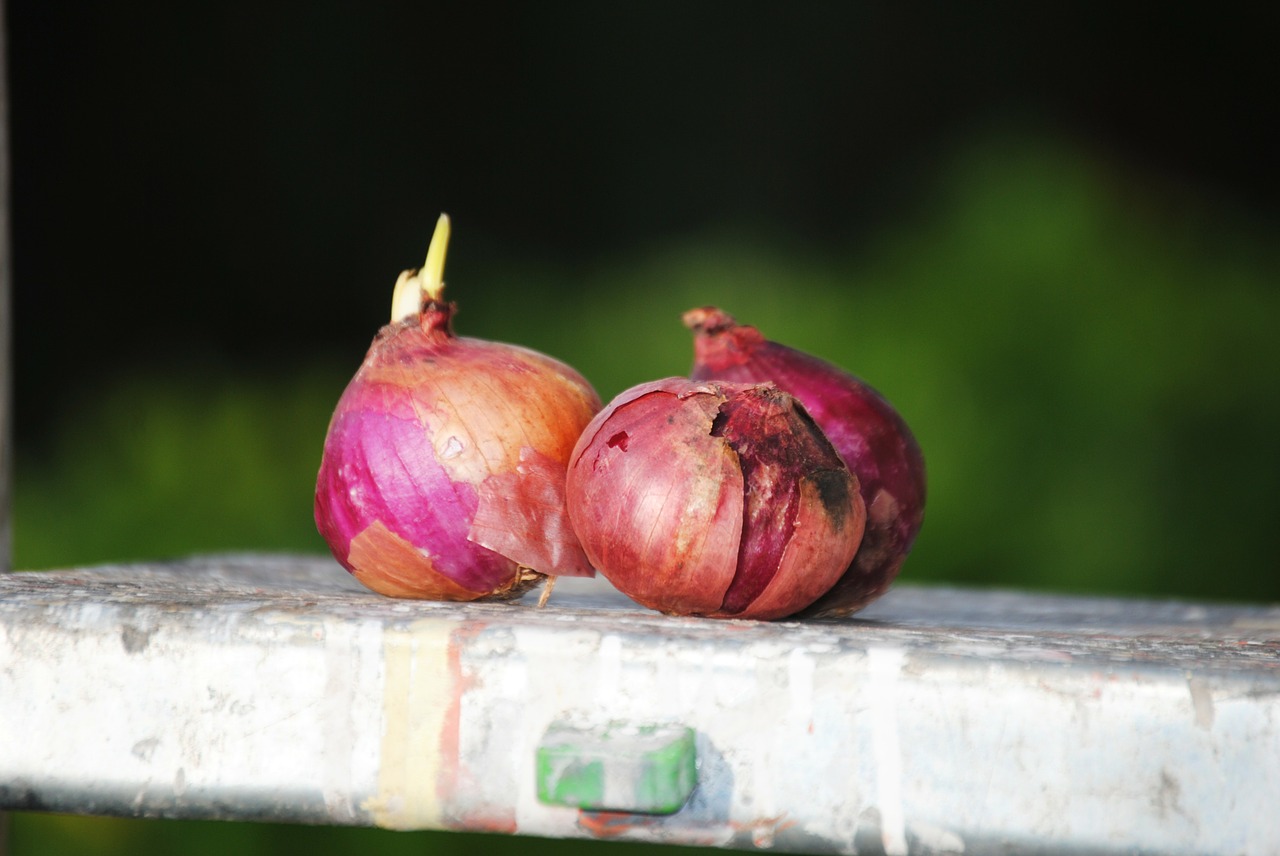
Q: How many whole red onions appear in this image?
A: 3